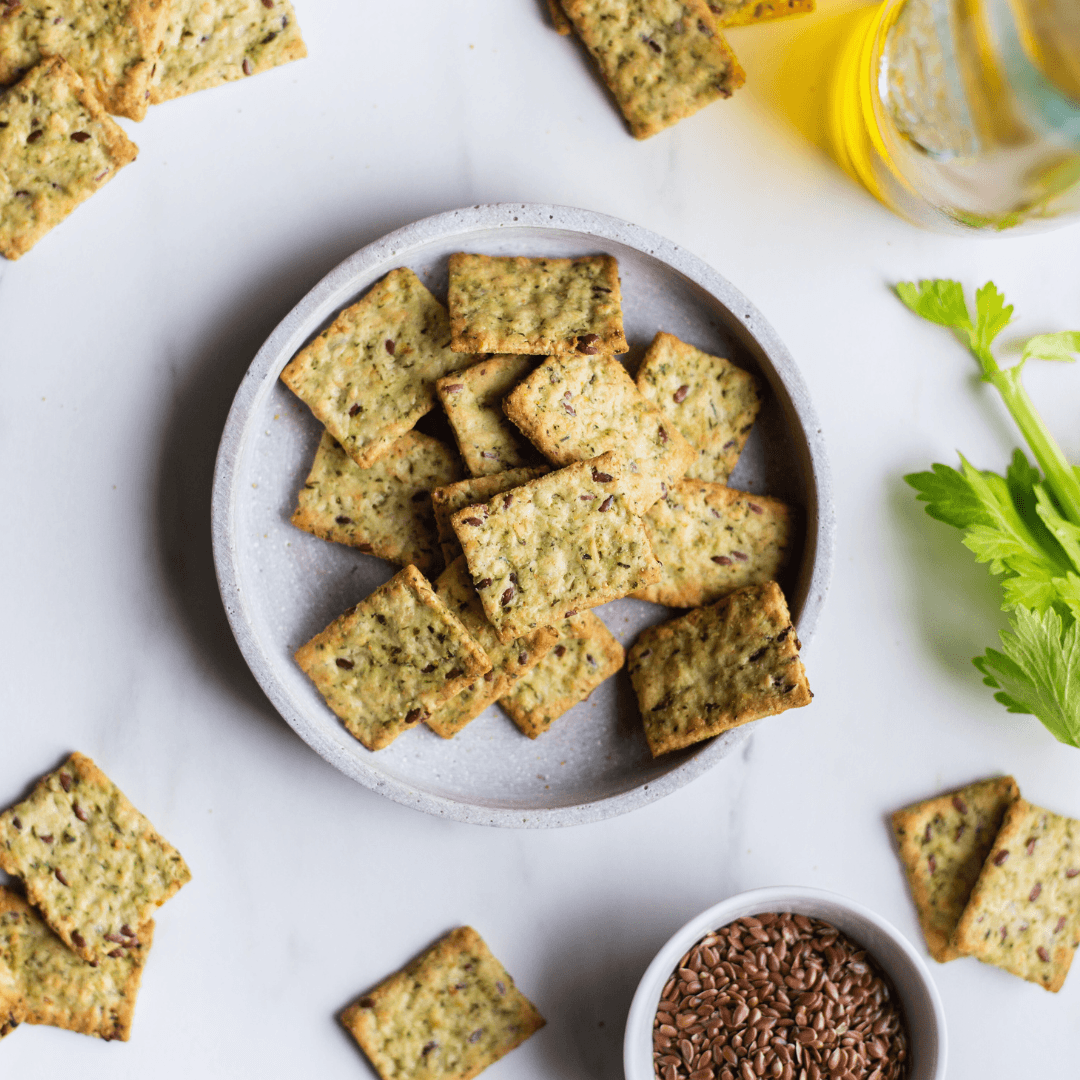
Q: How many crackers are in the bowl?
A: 13